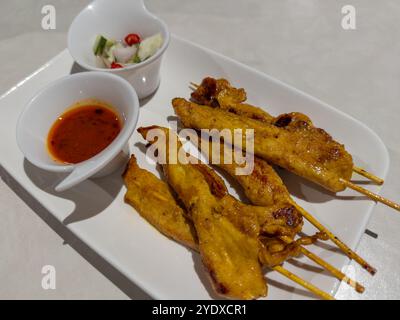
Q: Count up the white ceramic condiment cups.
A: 2